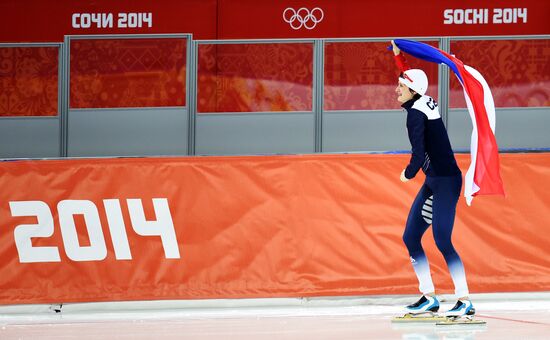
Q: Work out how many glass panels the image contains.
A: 5